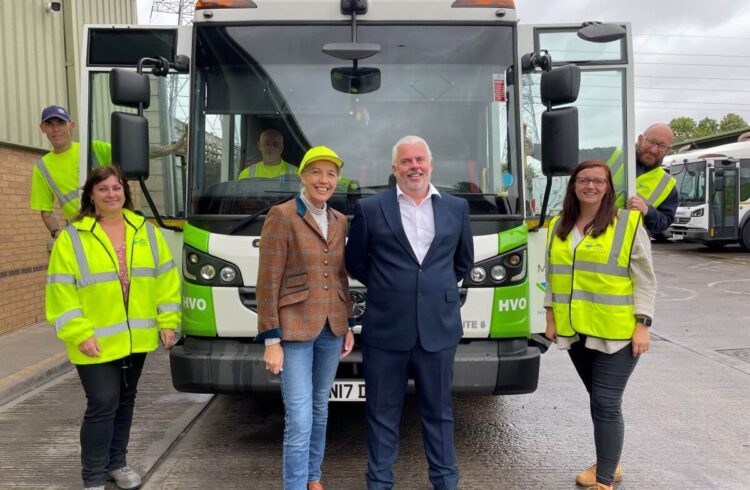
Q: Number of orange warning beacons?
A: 2